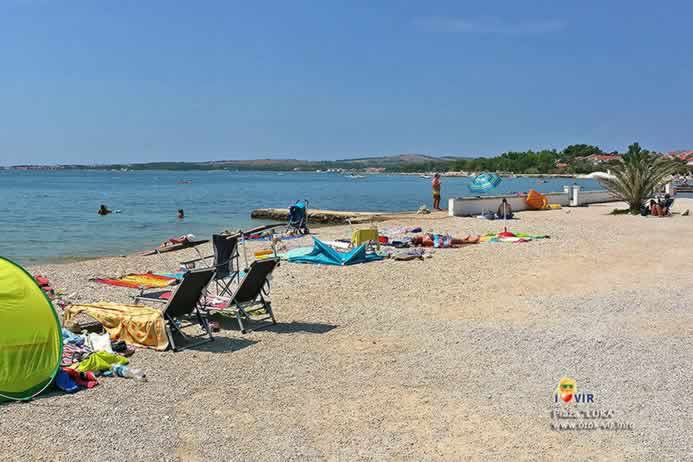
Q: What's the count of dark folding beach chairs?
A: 3